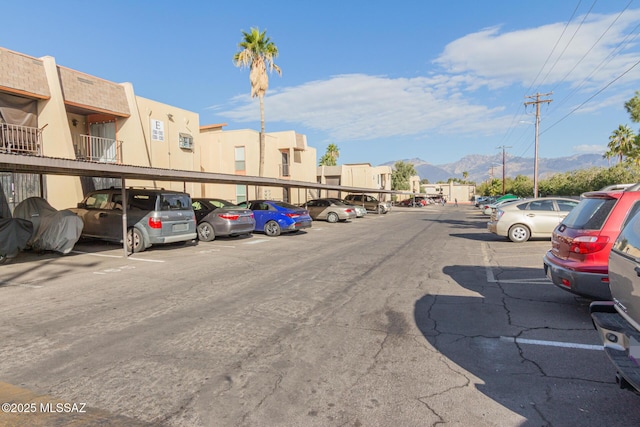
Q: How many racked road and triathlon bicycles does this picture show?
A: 0